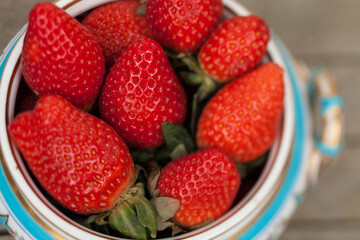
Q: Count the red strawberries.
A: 8